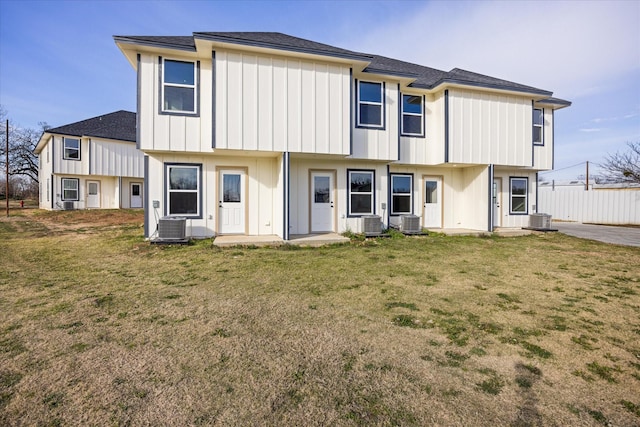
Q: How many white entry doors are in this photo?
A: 6